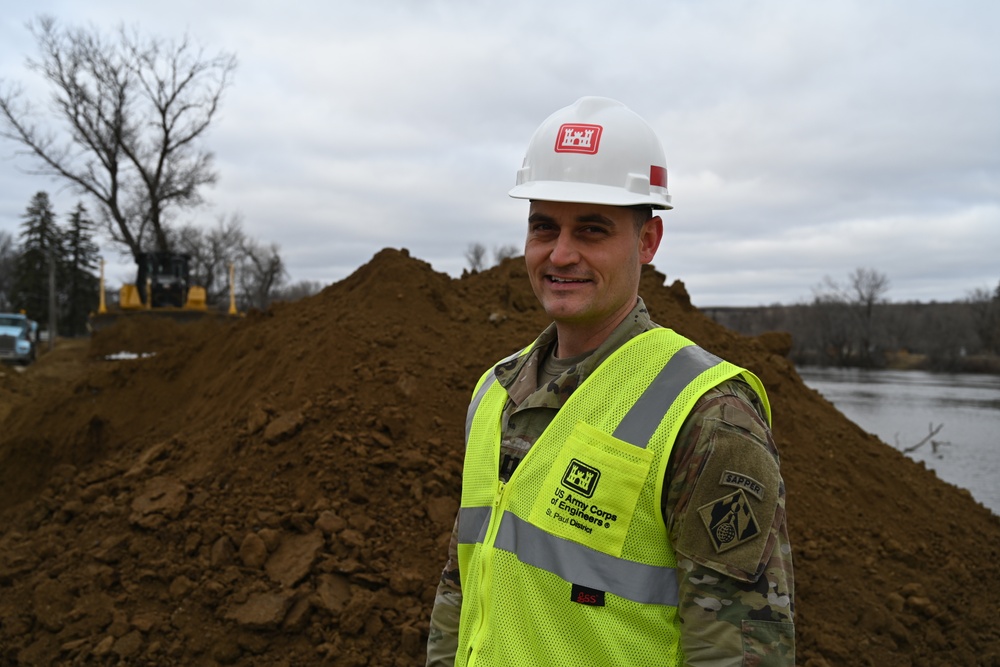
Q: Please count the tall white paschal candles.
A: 0